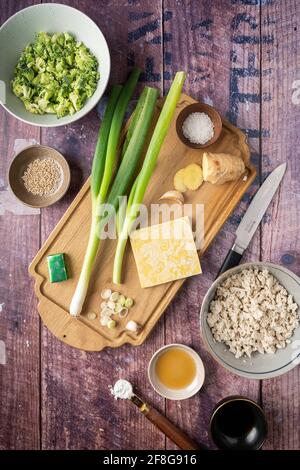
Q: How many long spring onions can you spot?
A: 2